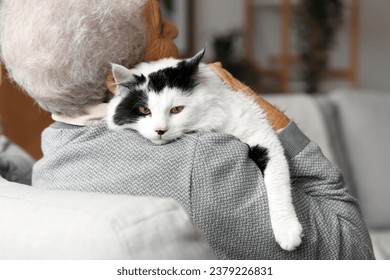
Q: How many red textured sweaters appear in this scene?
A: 0